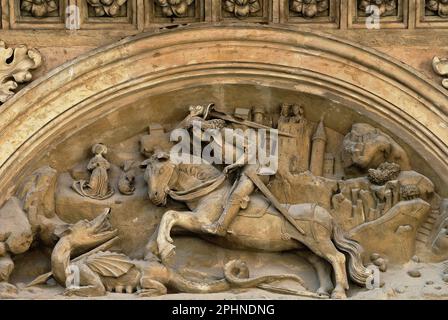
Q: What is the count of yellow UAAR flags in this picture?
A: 0